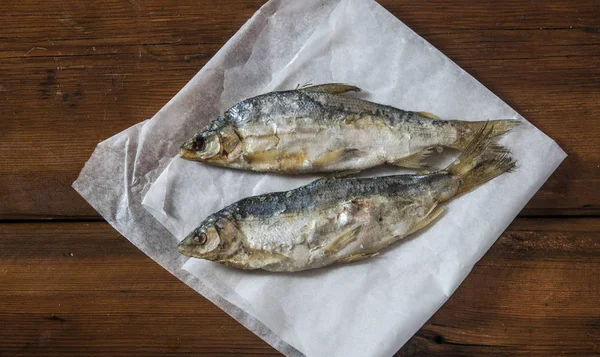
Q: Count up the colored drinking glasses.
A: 0